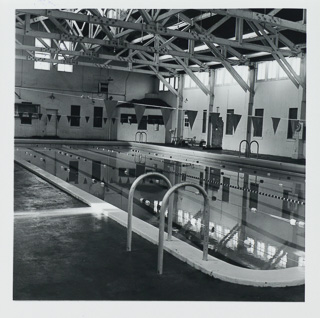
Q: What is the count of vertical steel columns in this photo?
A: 4